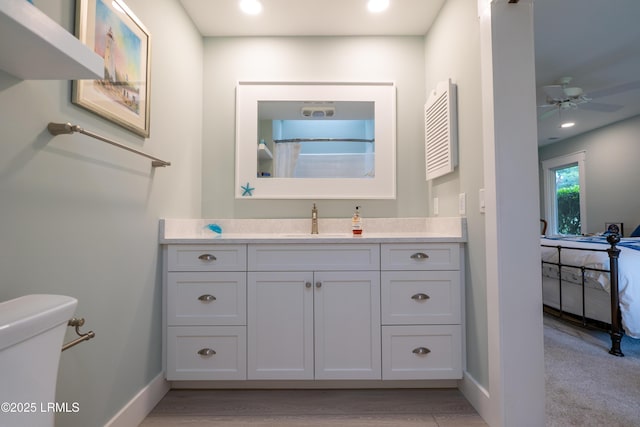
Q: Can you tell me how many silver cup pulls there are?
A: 6